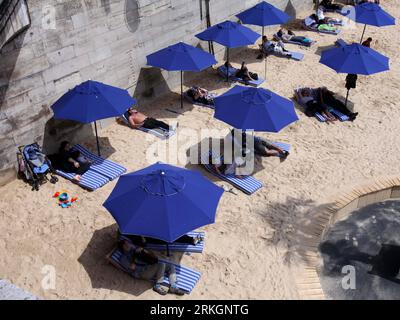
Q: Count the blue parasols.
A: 8